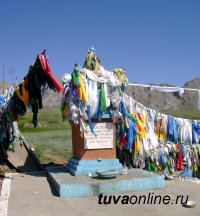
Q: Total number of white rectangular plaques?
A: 1